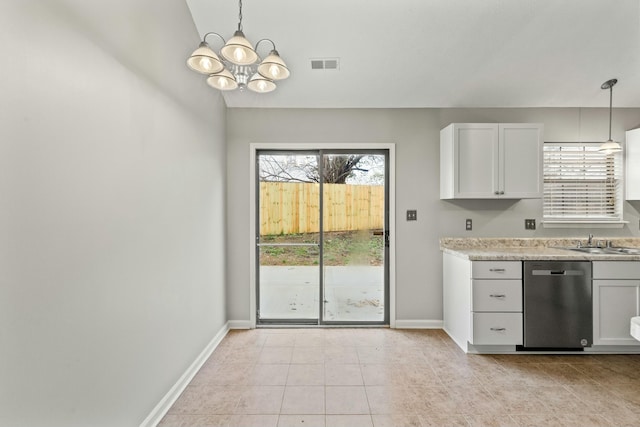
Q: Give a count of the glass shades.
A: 6